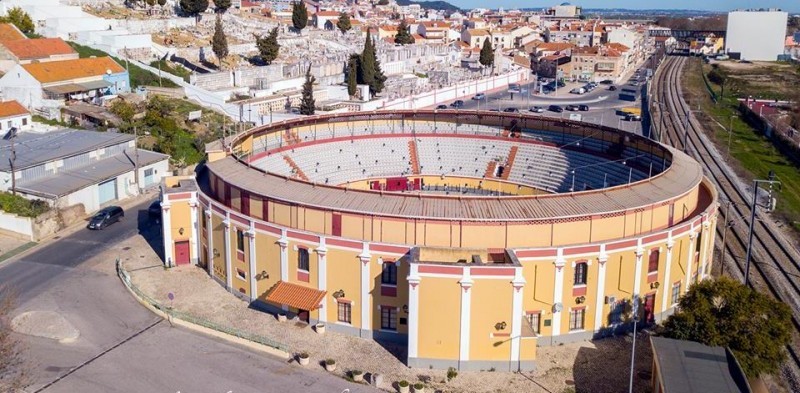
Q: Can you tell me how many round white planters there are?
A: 7